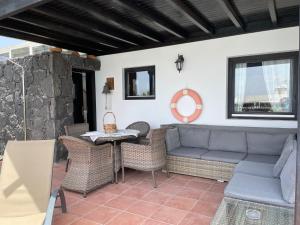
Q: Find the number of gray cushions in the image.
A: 11